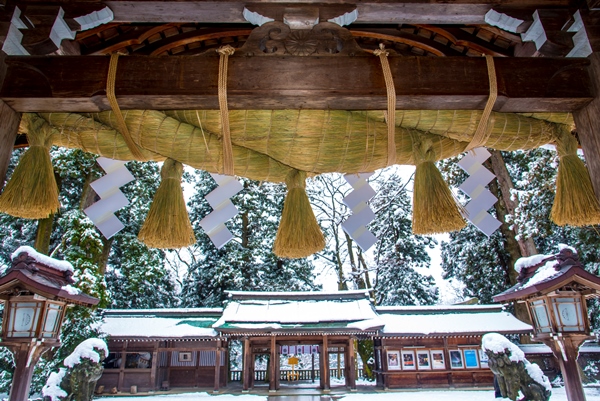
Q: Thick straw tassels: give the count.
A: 5